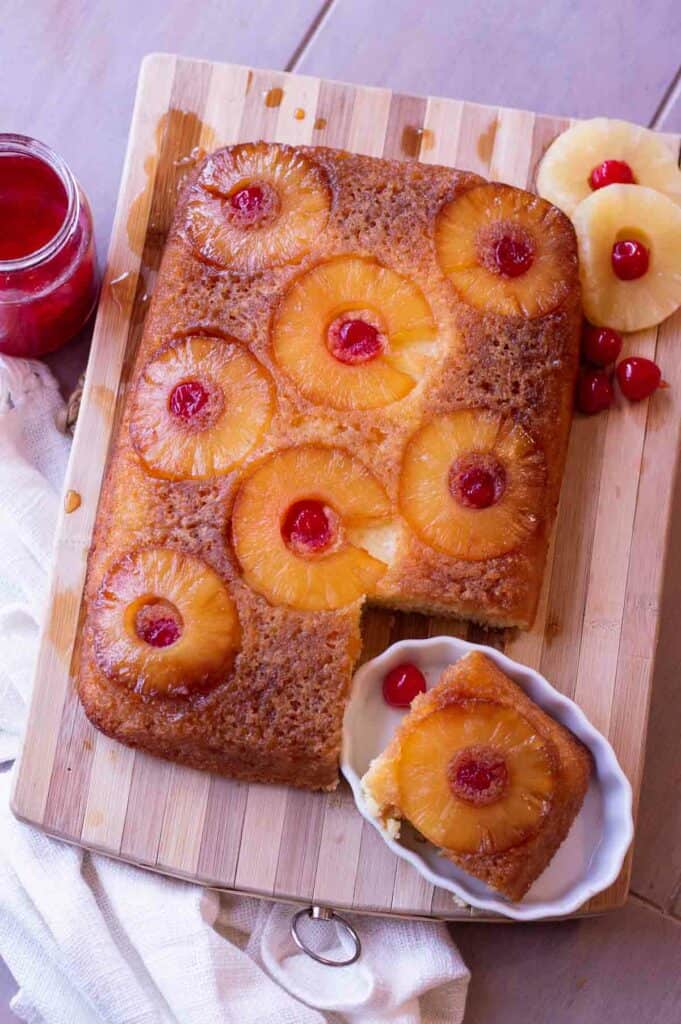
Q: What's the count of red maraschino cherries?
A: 14